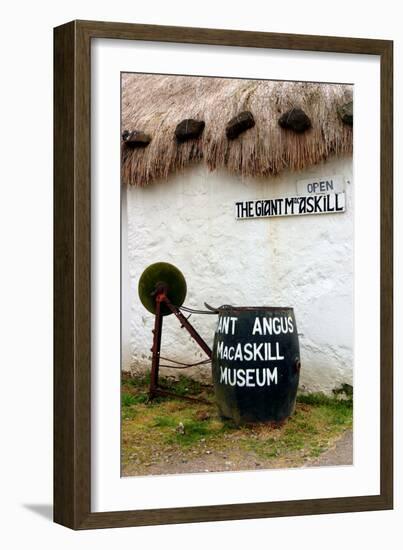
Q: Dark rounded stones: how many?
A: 5